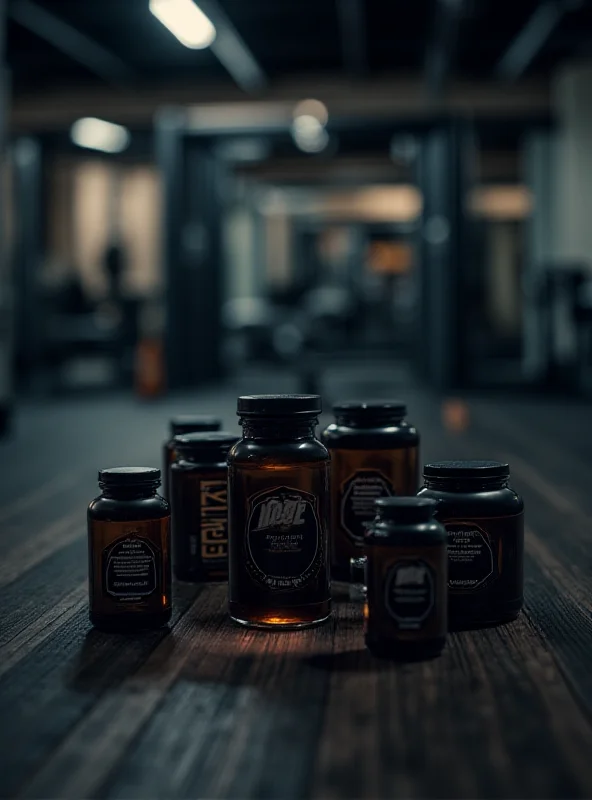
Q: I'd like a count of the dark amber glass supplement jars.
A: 7